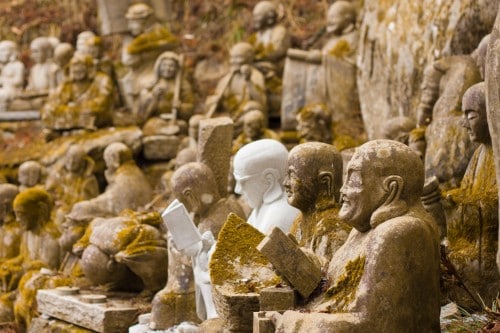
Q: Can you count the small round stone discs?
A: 2